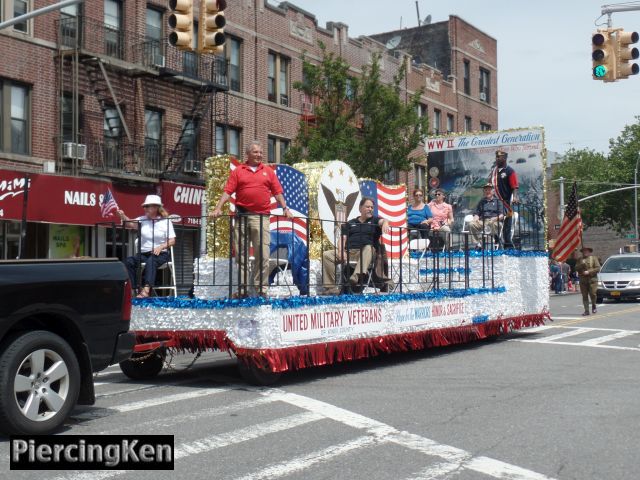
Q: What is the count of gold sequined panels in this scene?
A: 2